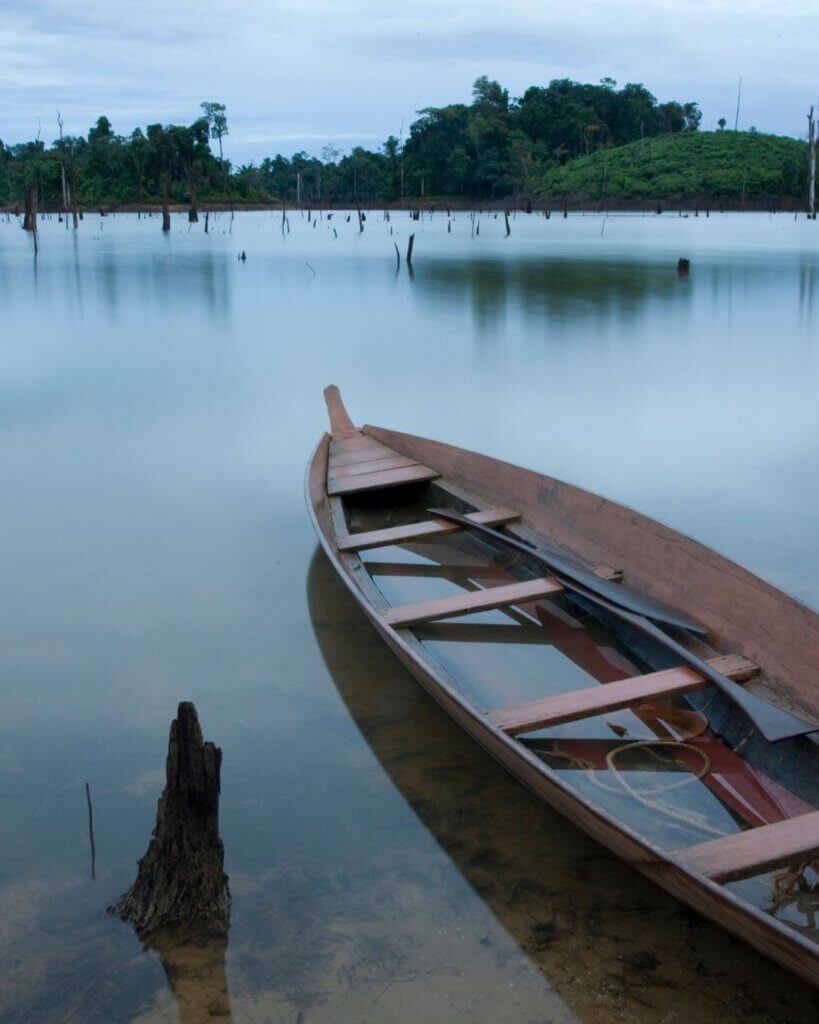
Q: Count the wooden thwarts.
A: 4